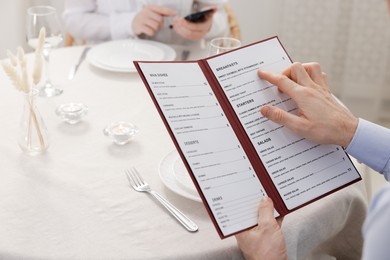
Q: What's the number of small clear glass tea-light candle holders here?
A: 2